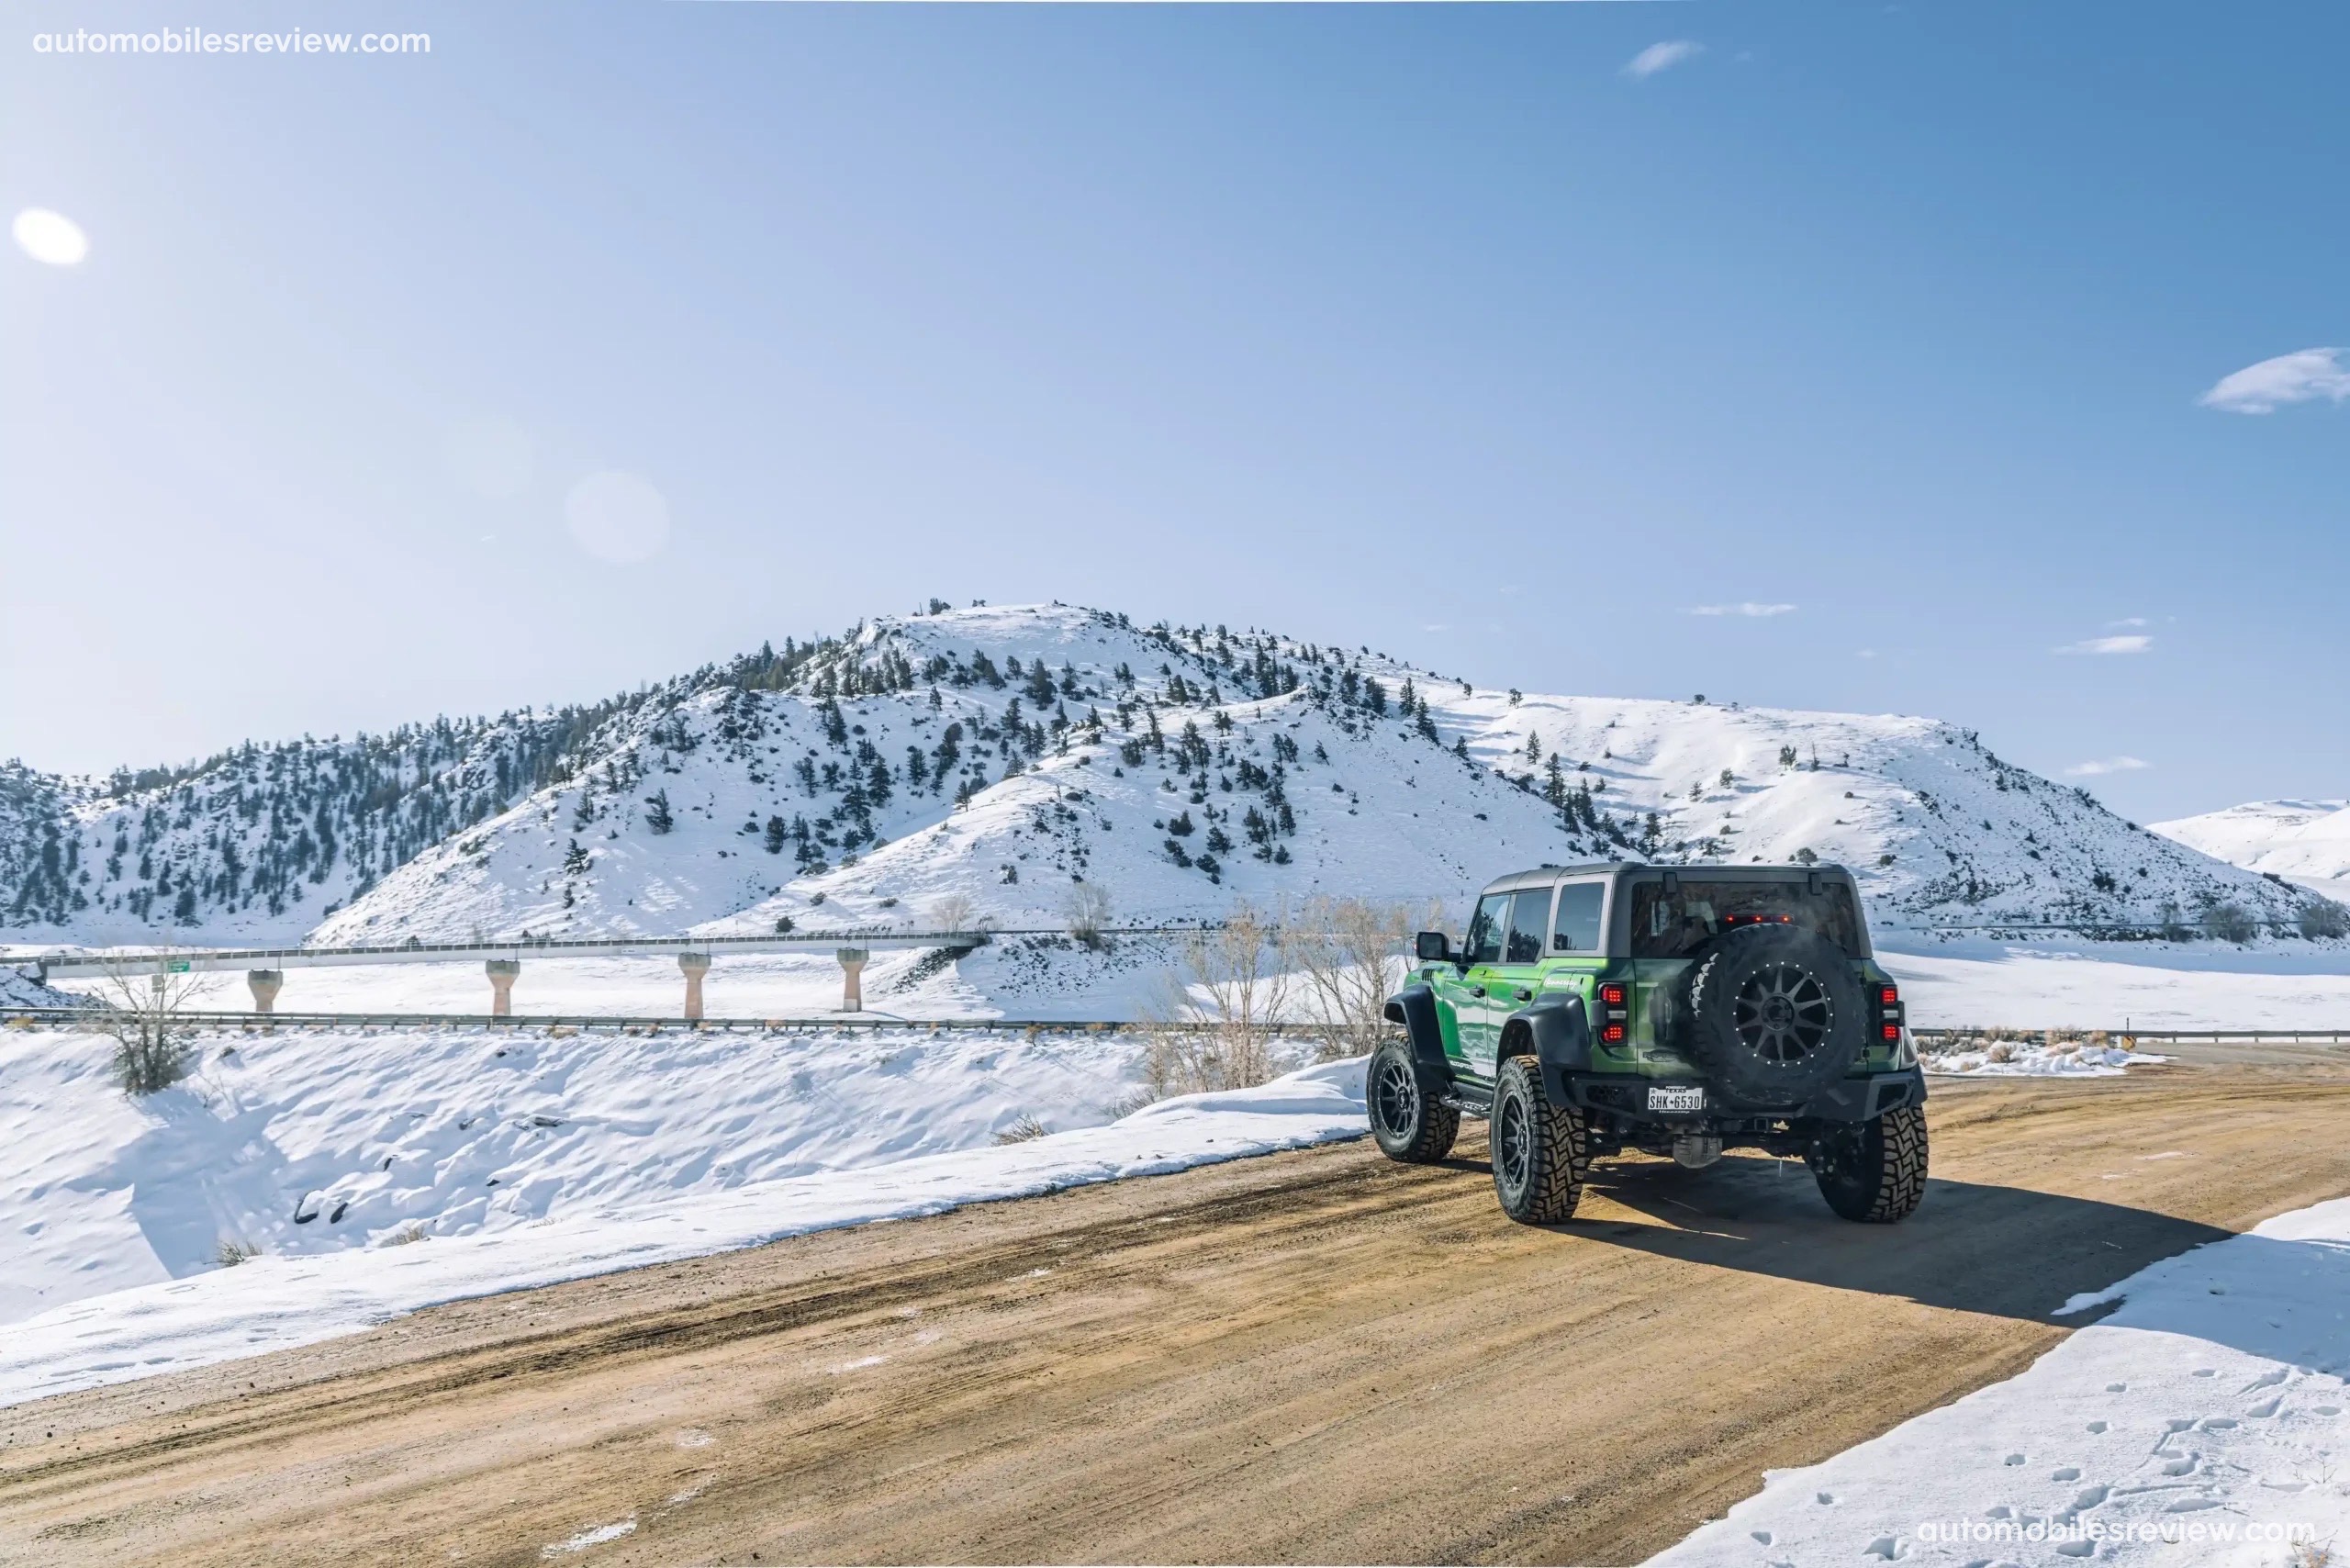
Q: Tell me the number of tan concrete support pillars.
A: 4